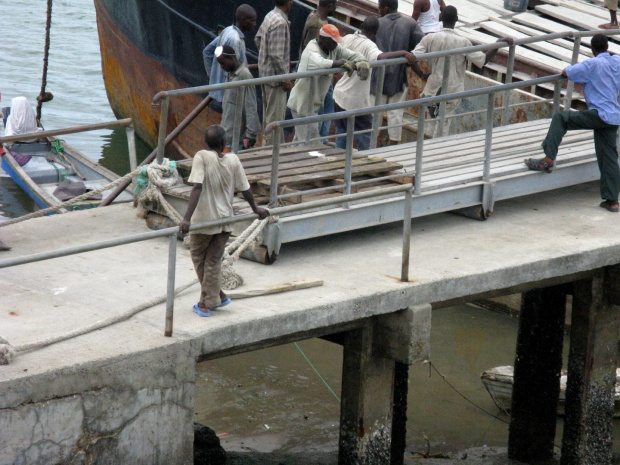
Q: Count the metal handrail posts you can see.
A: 15